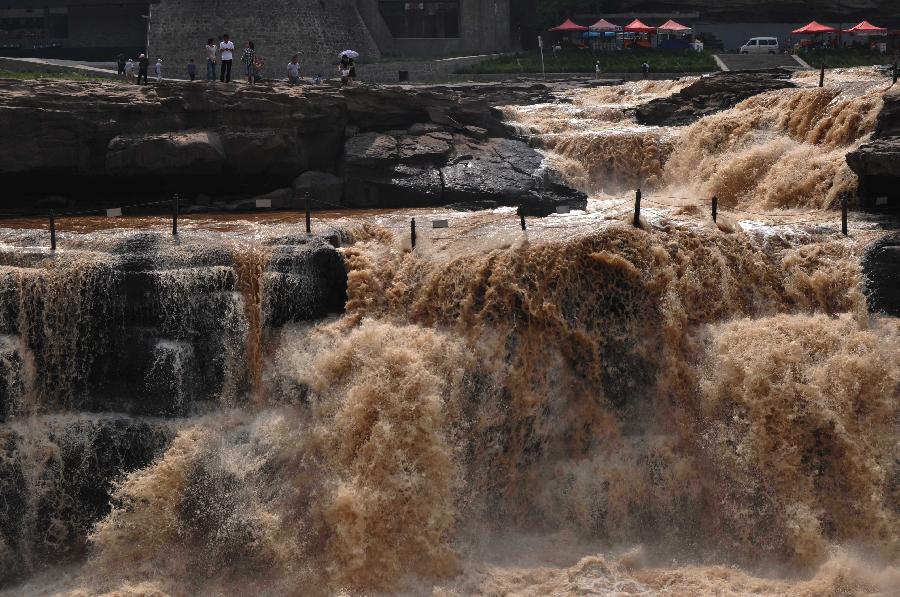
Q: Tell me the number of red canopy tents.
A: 6